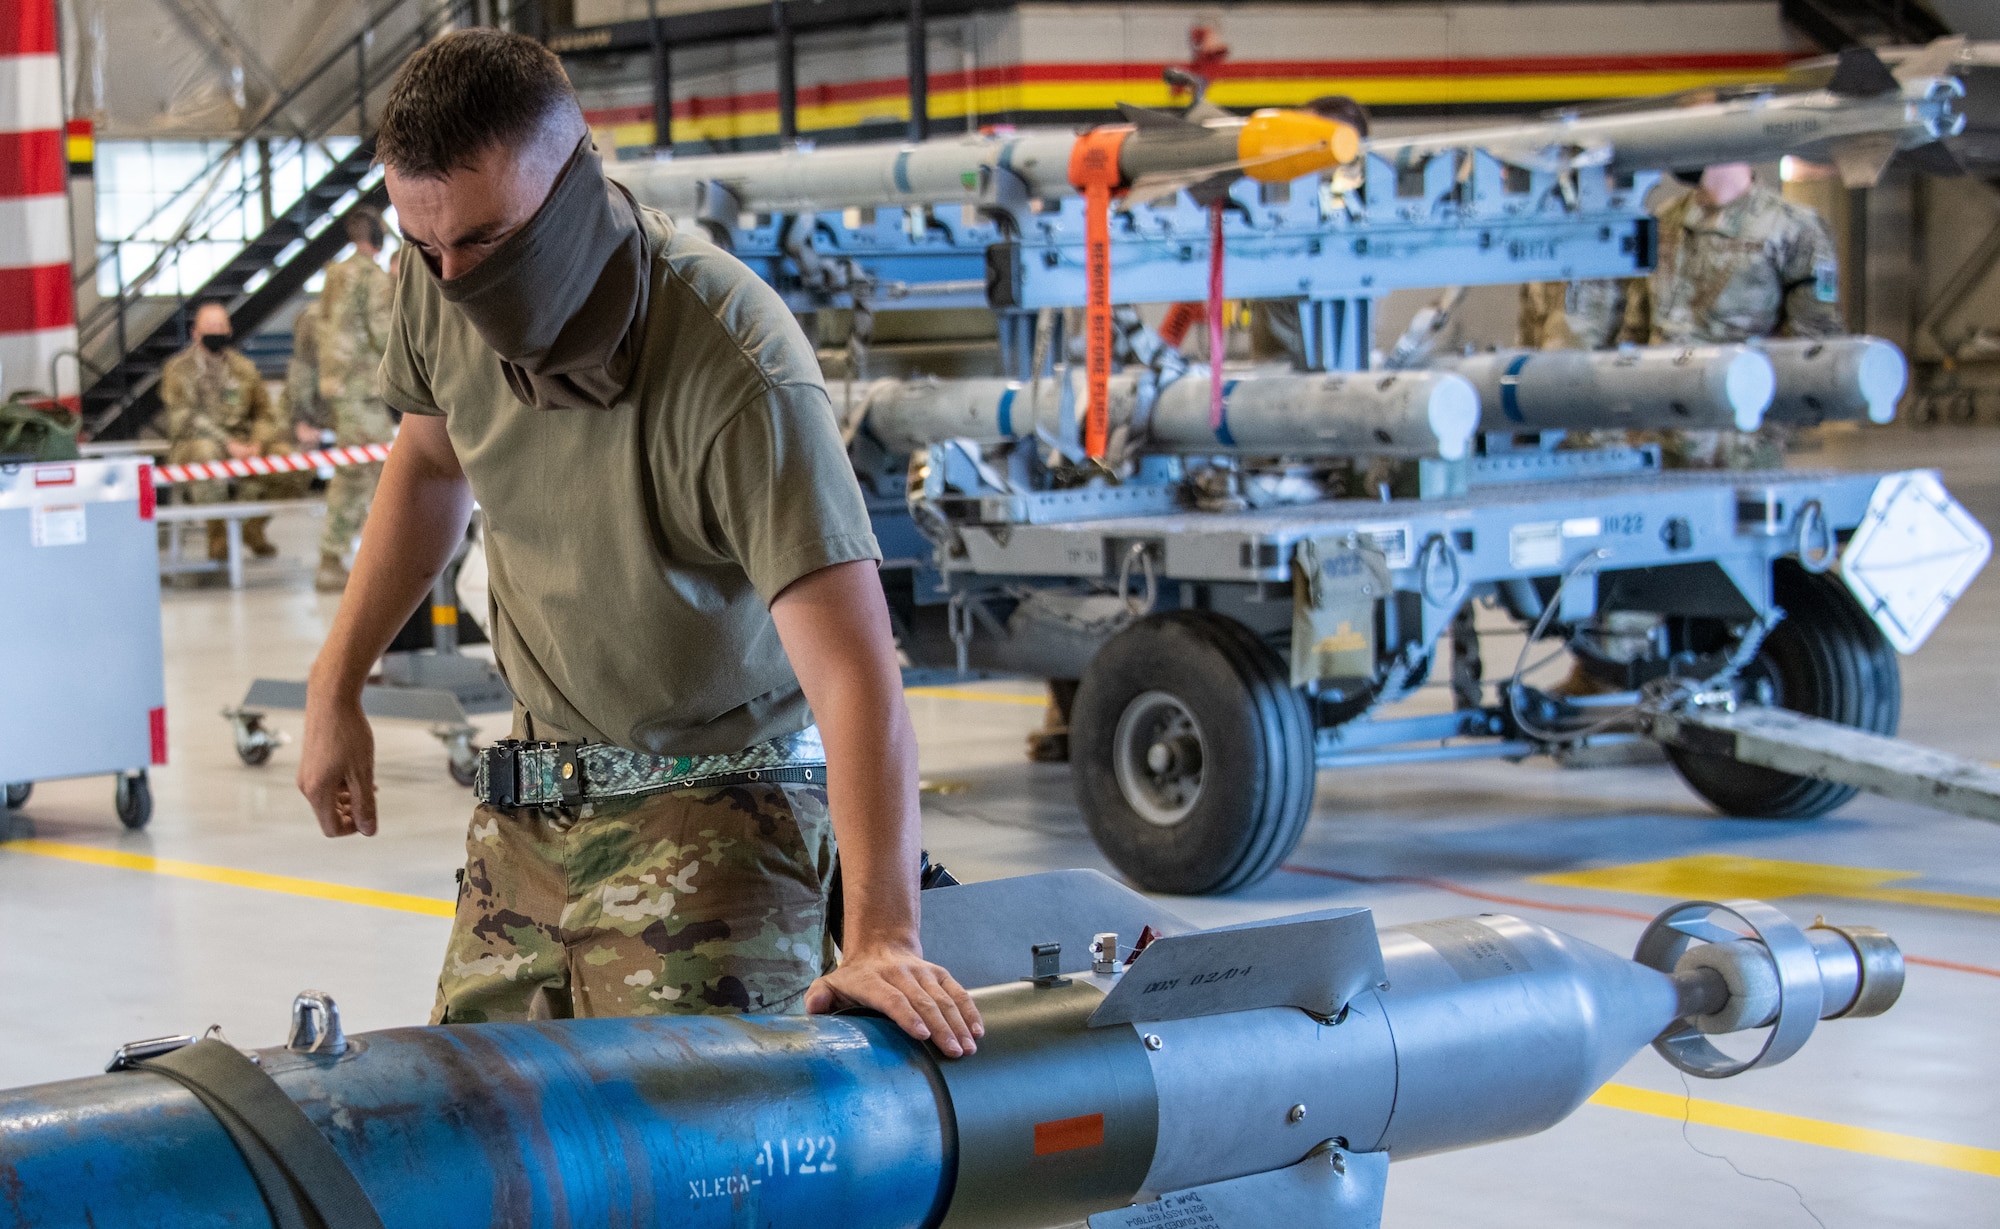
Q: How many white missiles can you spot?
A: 5